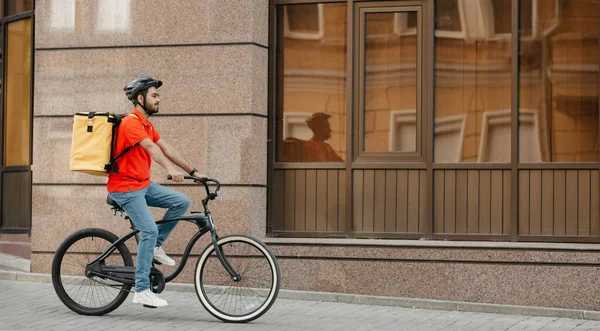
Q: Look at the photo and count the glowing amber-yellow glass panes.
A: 1